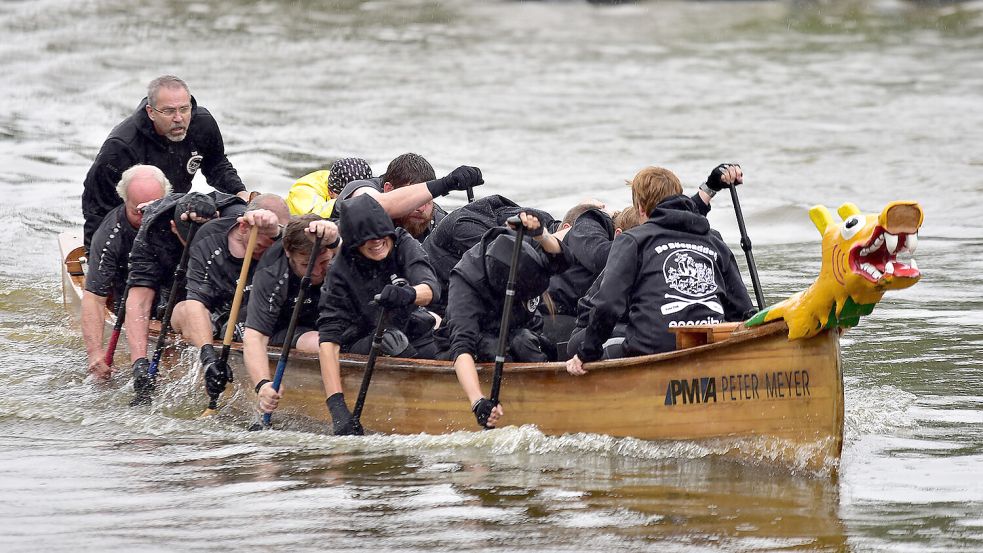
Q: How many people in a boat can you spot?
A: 13